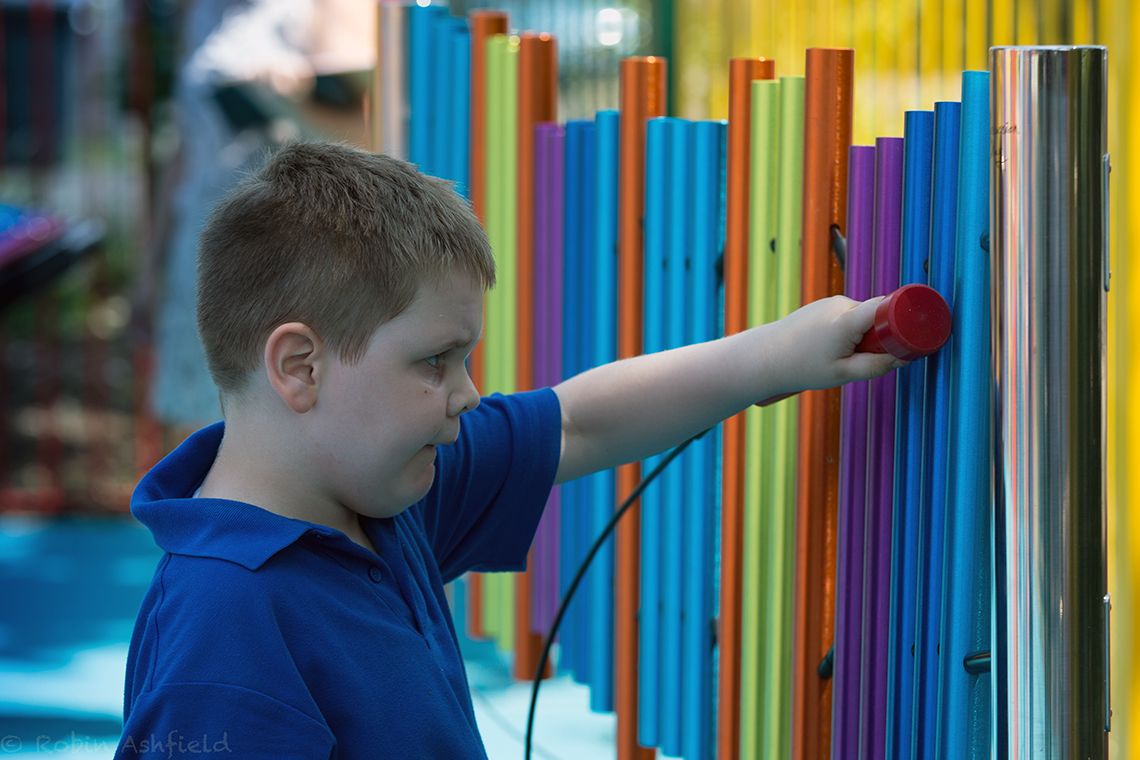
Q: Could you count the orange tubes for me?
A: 5